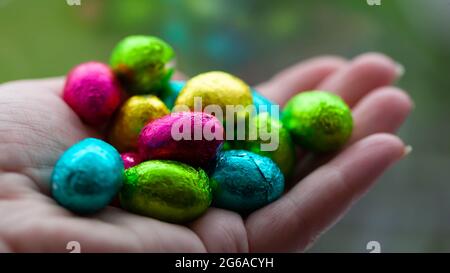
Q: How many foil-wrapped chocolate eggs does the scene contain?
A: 13